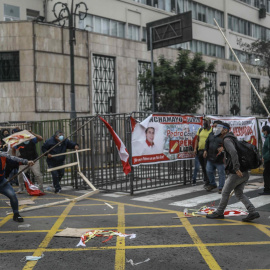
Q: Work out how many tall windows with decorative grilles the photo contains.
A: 5